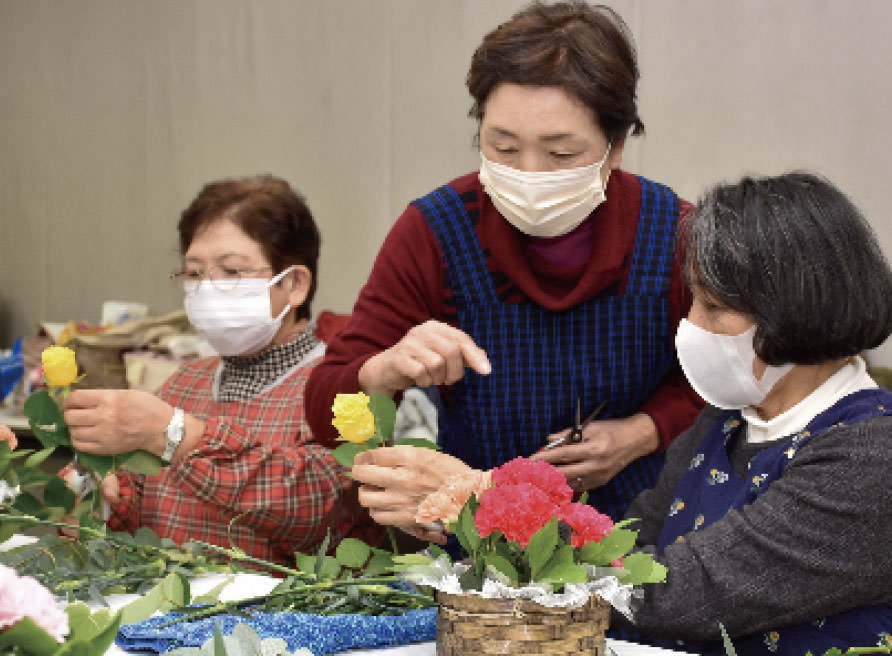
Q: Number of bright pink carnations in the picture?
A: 3